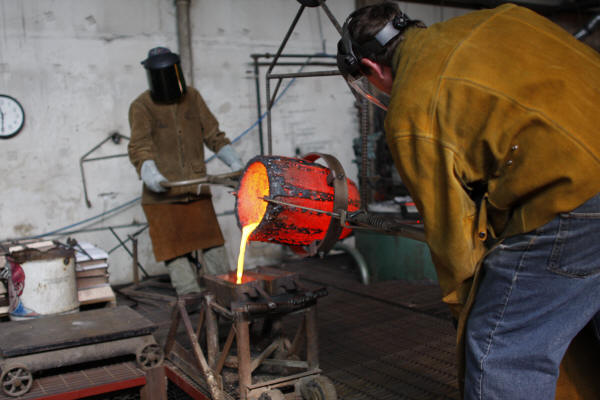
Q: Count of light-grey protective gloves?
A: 2